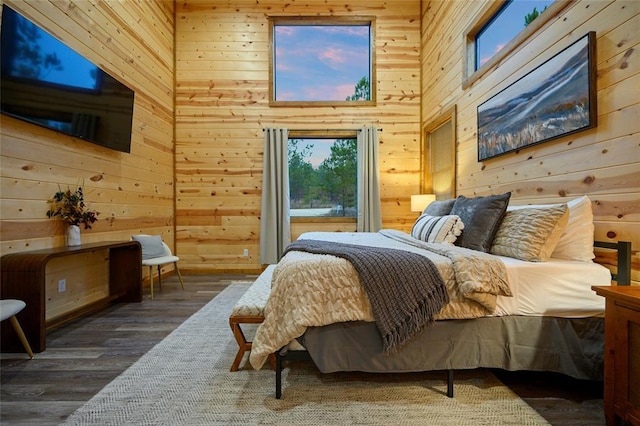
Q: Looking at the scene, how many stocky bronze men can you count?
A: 0